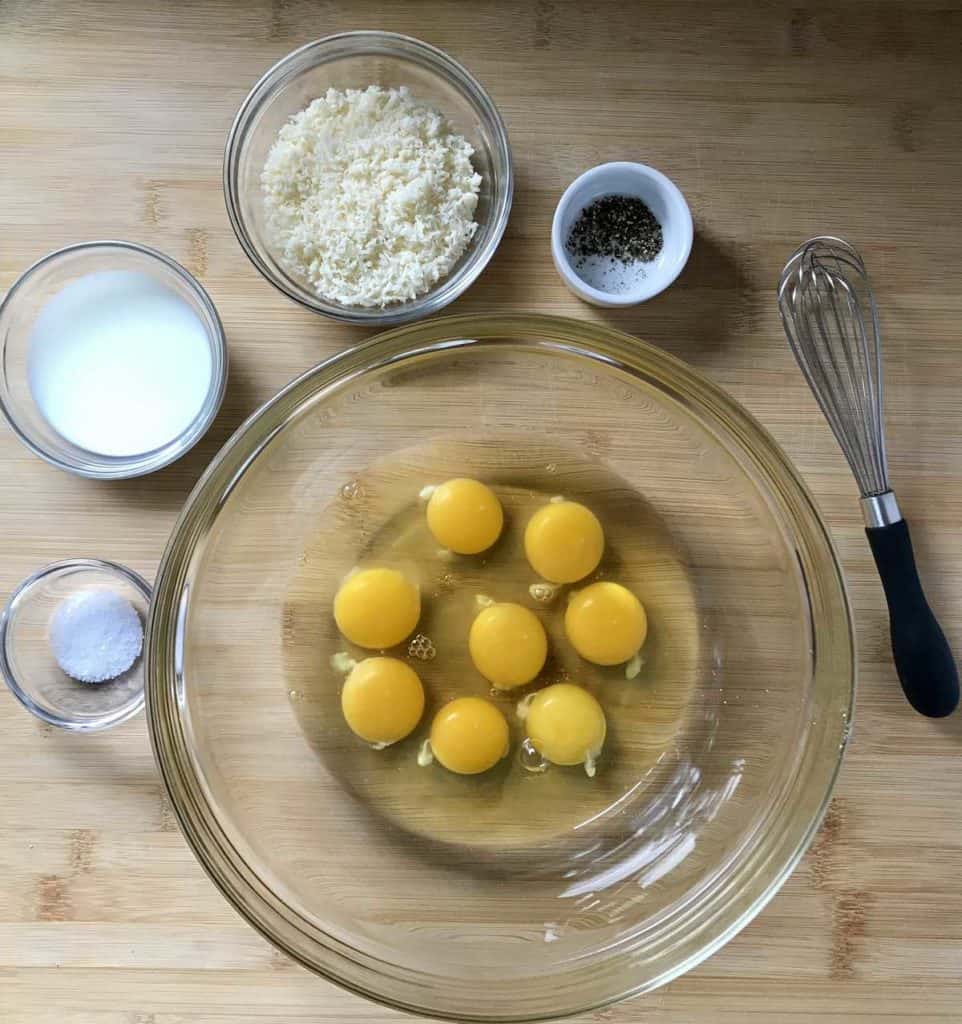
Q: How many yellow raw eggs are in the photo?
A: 8